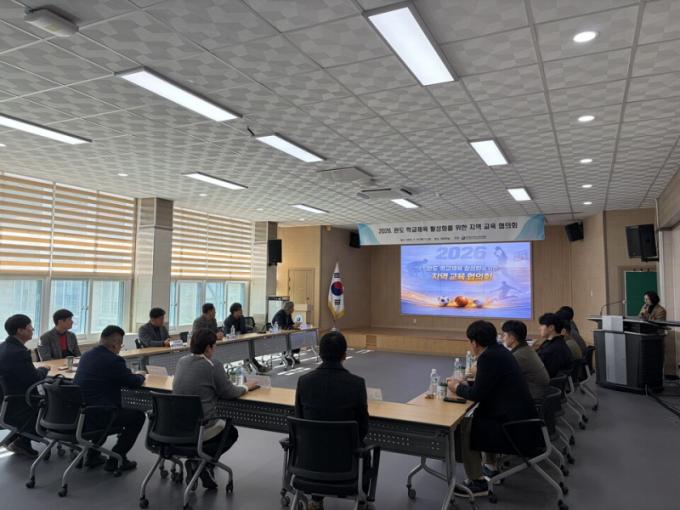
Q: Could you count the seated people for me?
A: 14